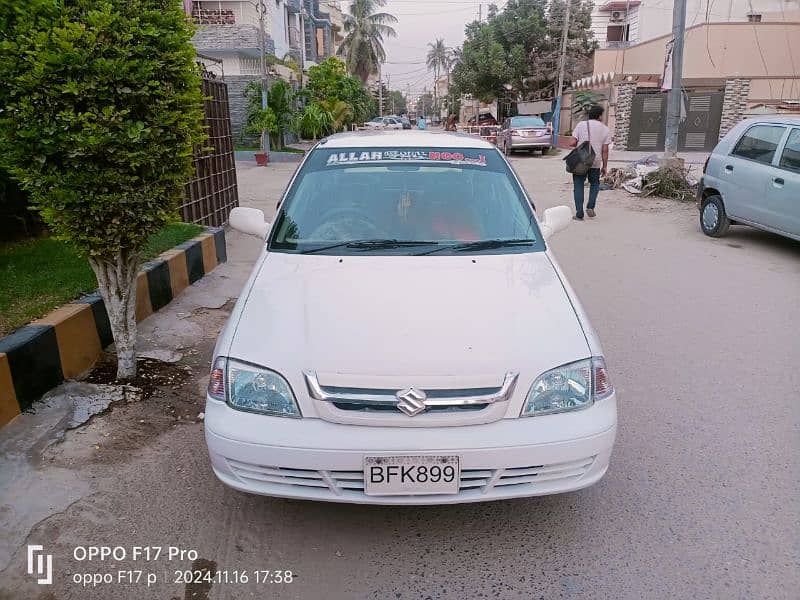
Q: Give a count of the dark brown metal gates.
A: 1